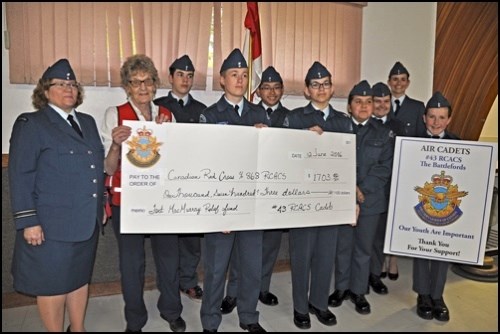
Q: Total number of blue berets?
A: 9